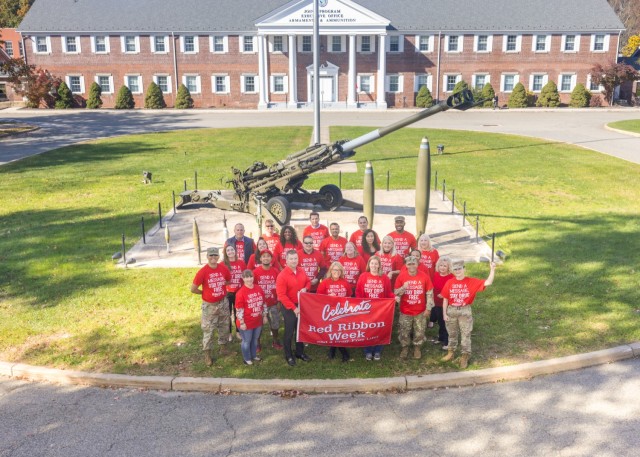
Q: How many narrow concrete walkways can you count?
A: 1